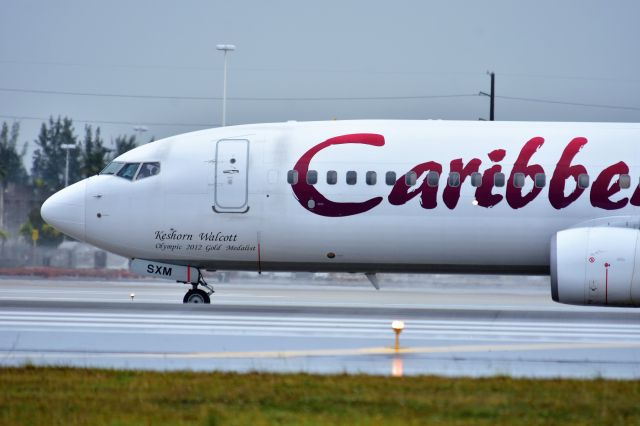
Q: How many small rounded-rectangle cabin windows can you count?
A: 15